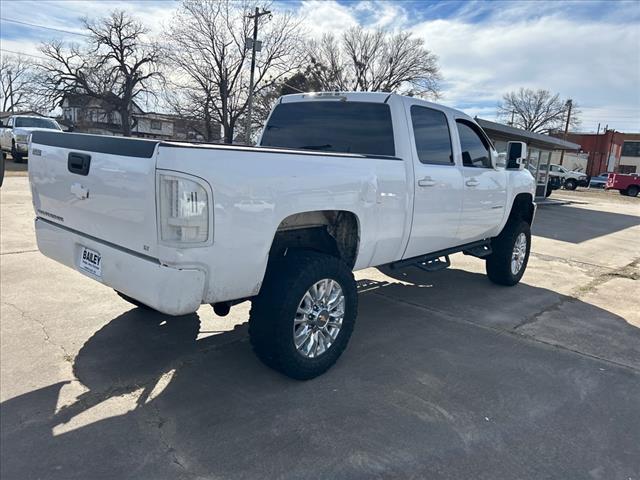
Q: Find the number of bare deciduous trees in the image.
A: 5